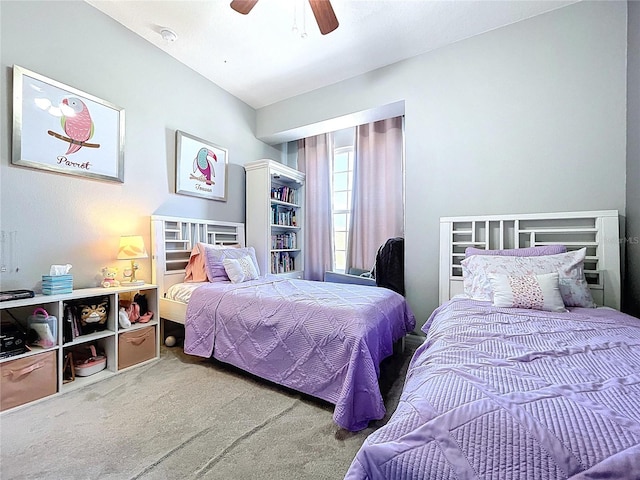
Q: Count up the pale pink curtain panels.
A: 2